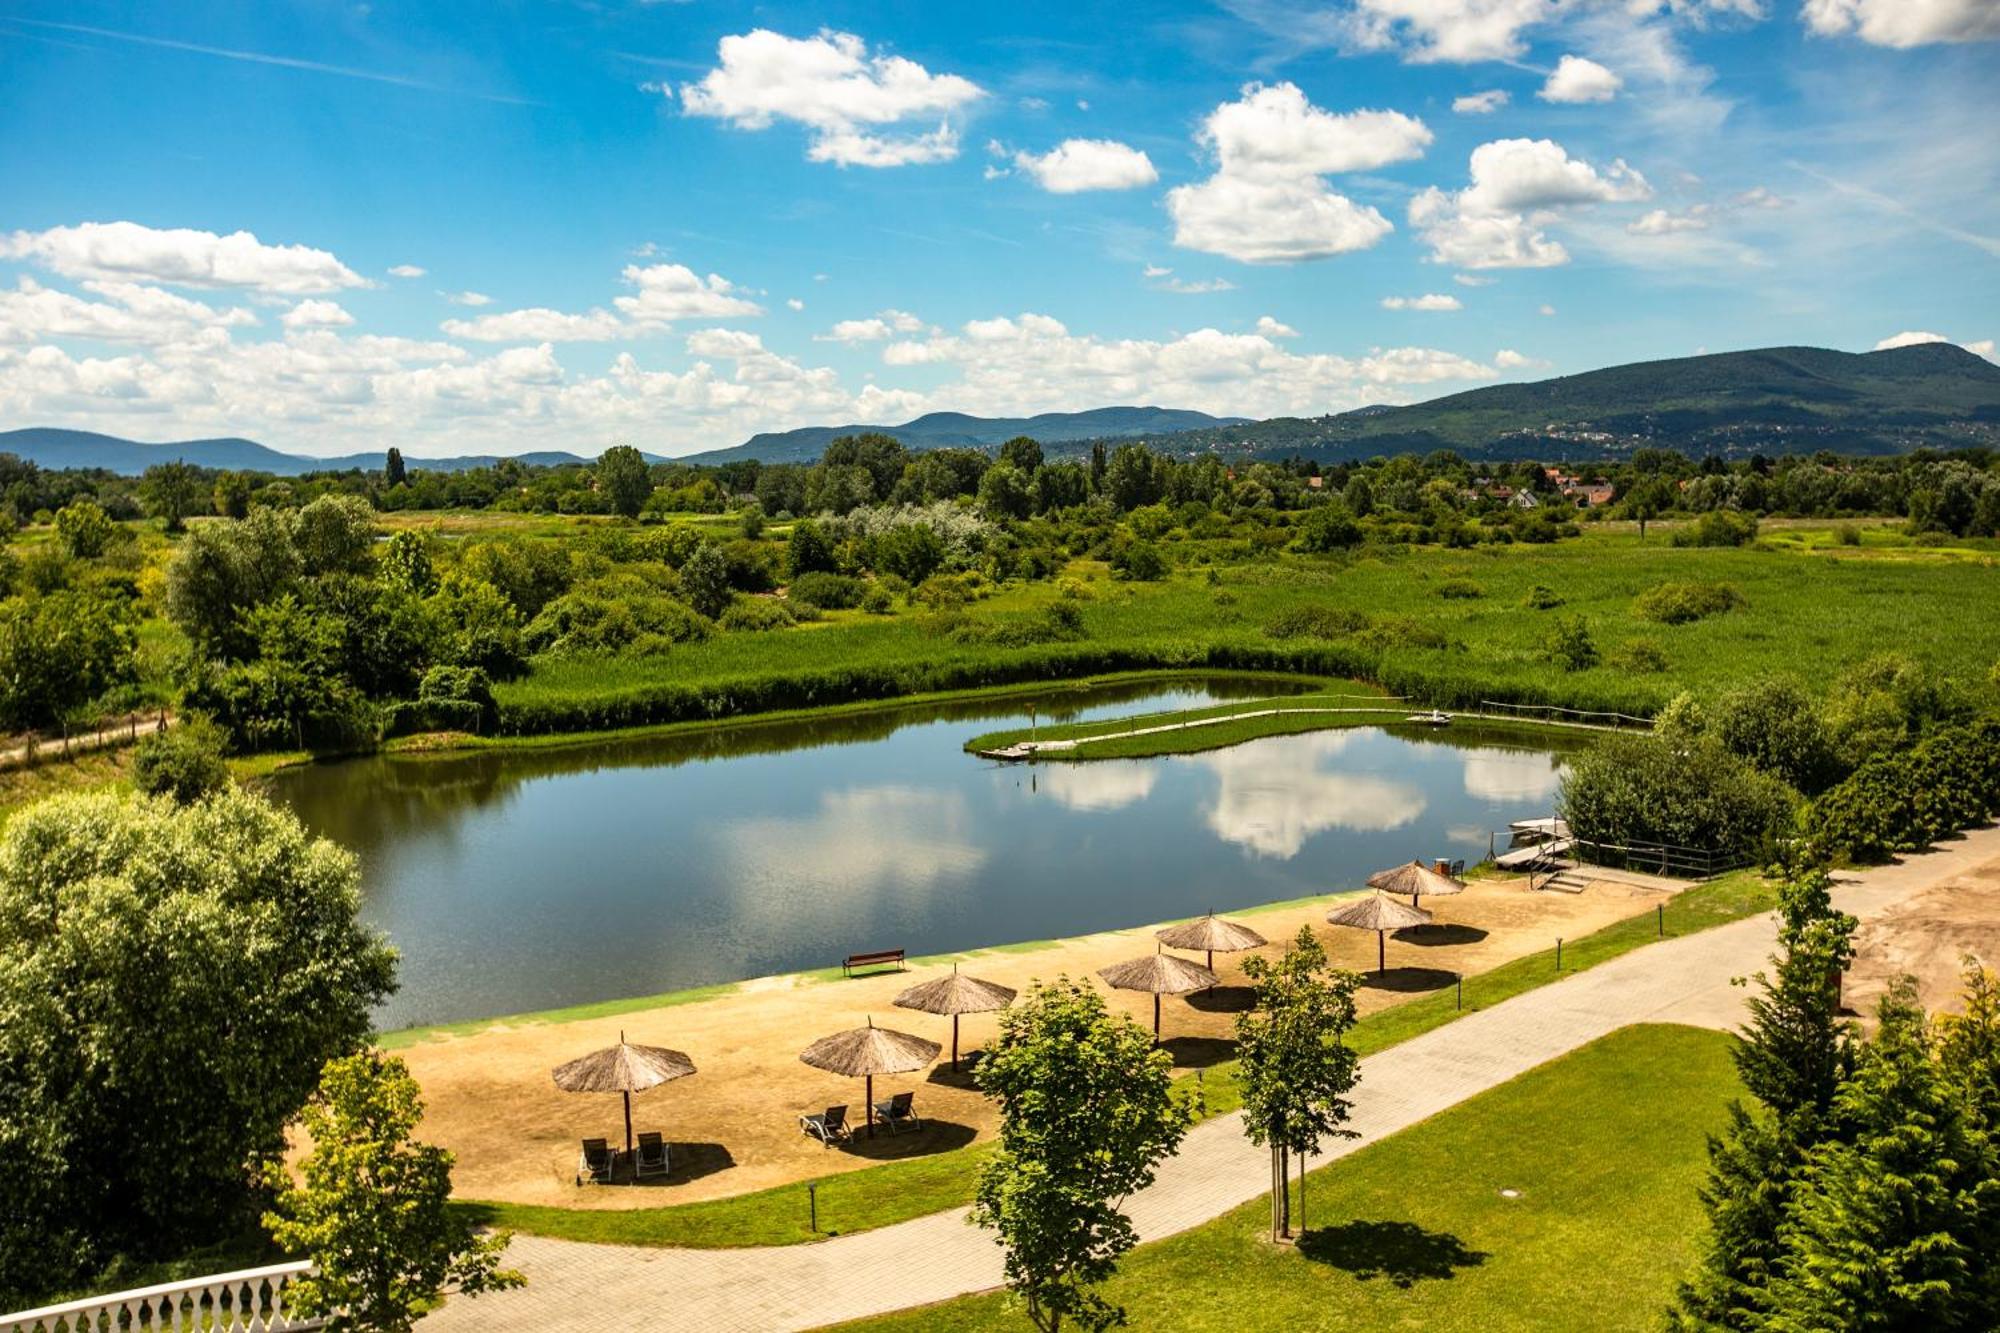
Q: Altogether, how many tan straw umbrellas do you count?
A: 7